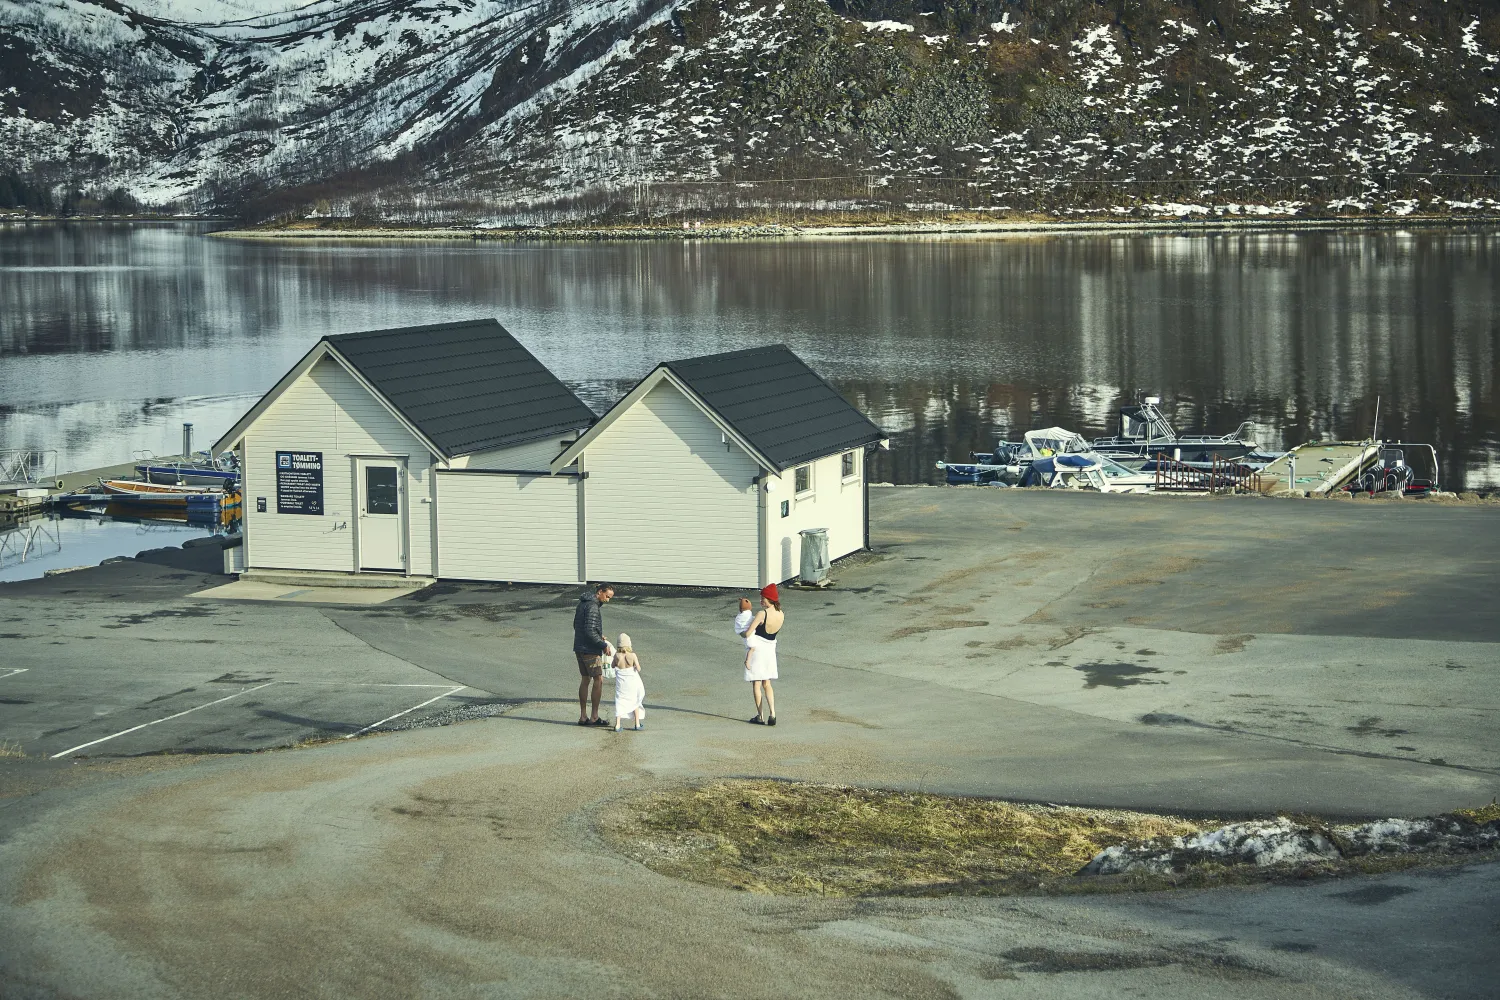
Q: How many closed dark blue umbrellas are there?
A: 0